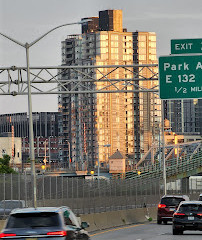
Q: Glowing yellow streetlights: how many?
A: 3